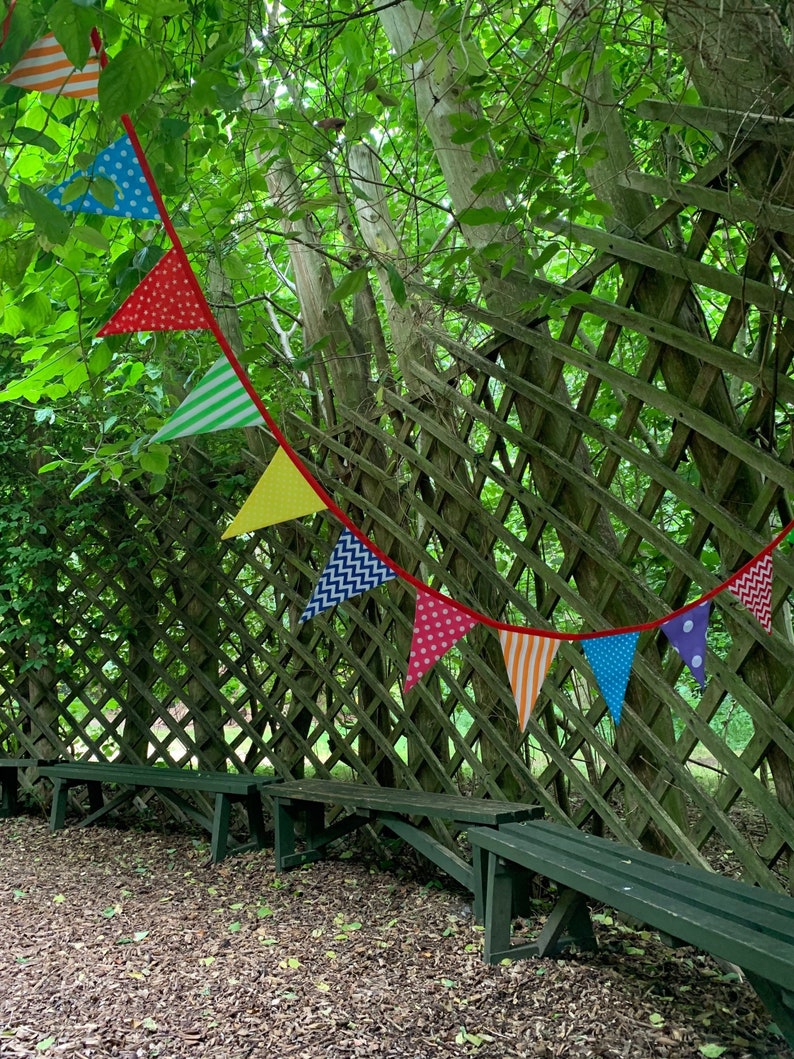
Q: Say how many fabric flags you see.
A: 11